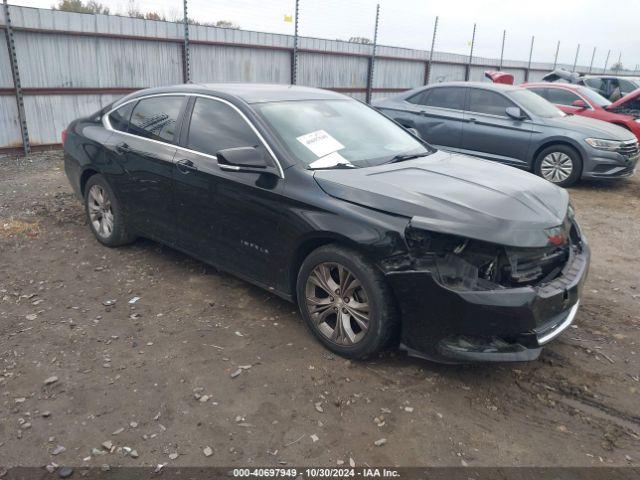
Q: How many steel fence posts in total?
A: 13